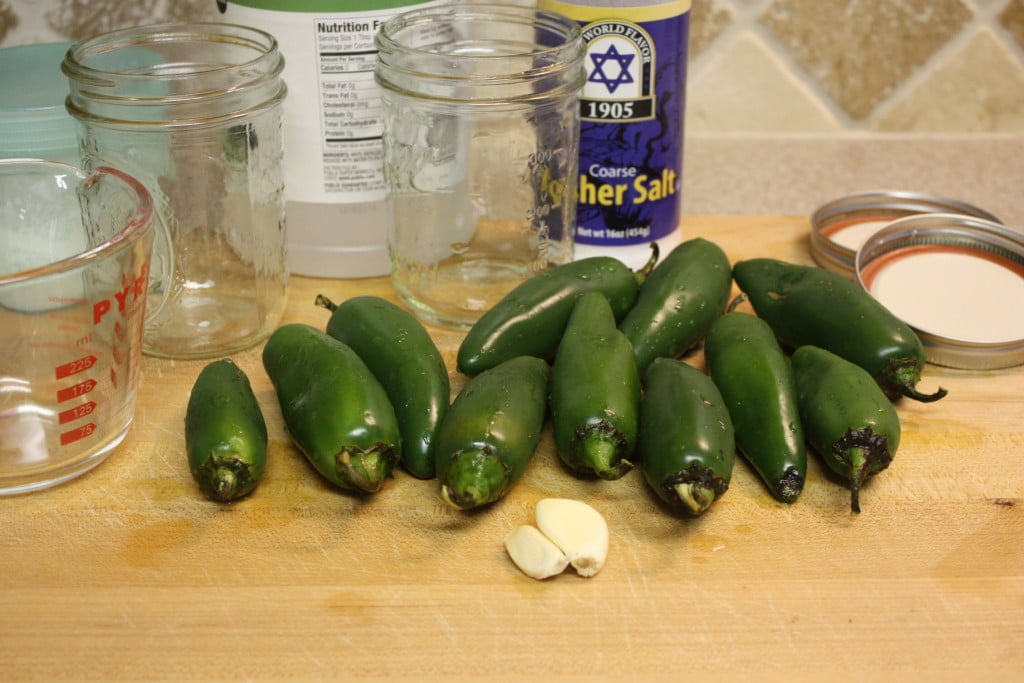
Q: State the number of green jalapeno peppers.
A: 11